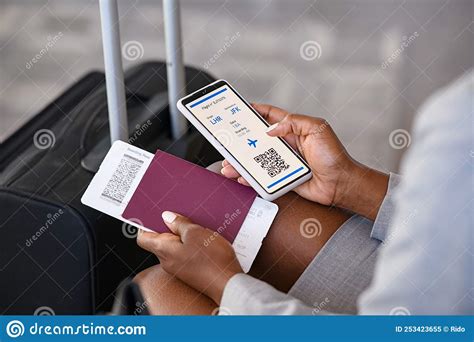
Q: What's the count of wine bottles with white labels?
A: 0